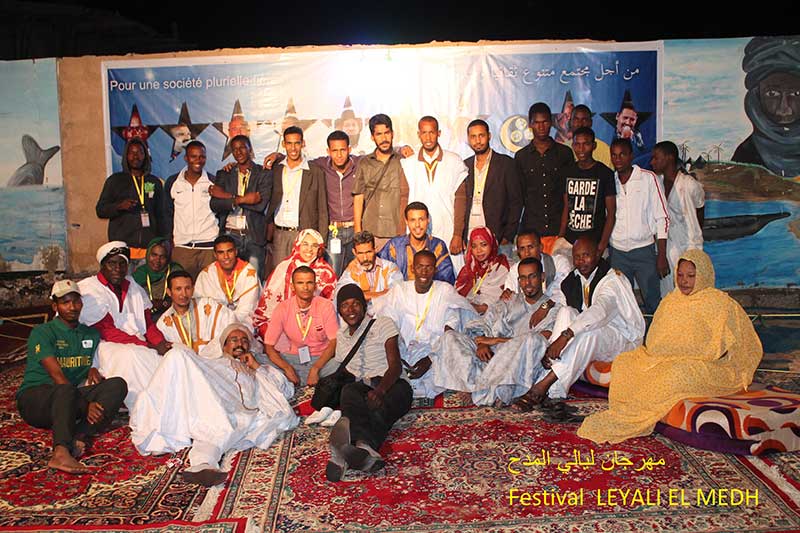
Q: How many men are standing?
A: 13